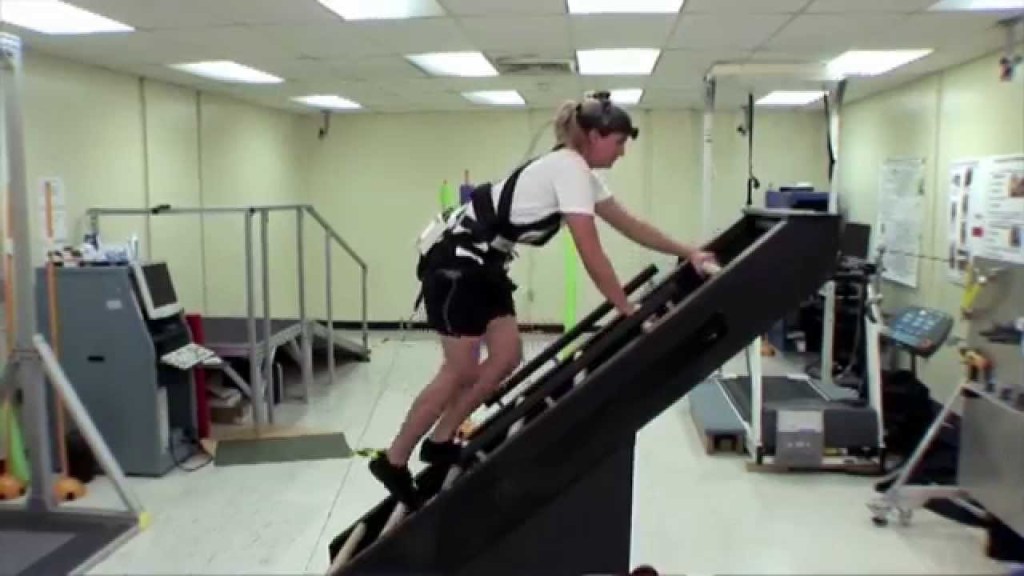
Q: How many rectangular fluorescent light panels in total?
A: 12